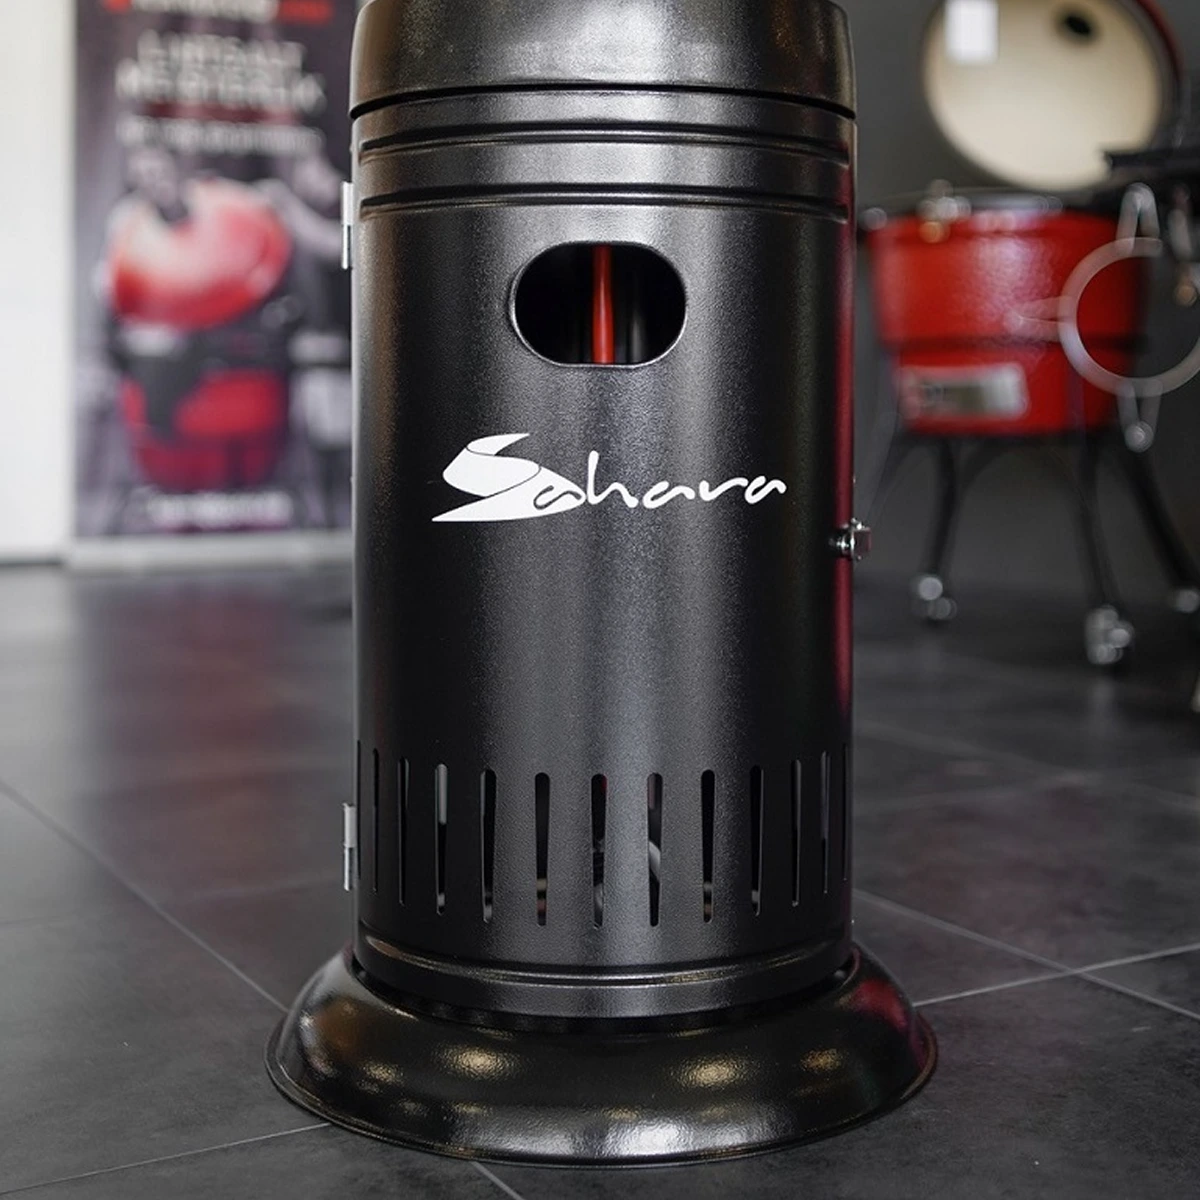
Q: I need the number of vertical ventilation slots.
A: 13